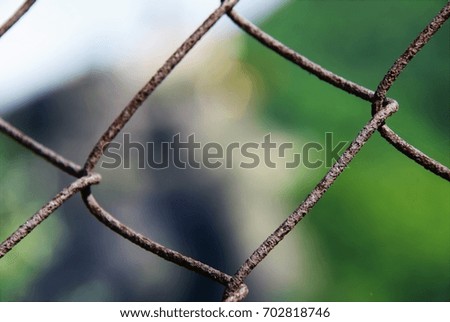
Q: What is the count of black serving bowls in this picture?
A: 0